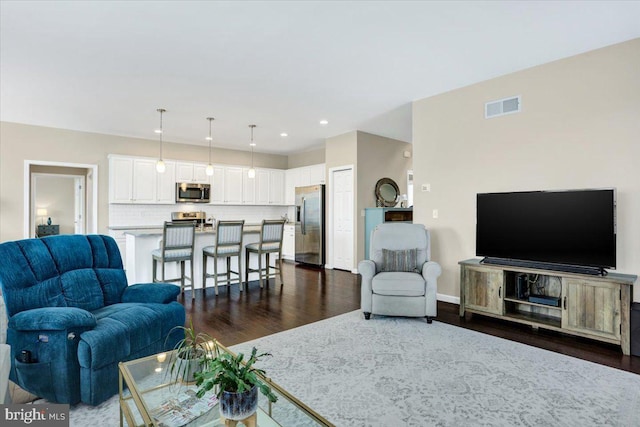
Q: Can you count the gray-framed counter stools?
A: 3